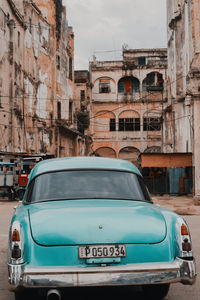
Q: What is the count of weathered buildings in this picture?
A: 3